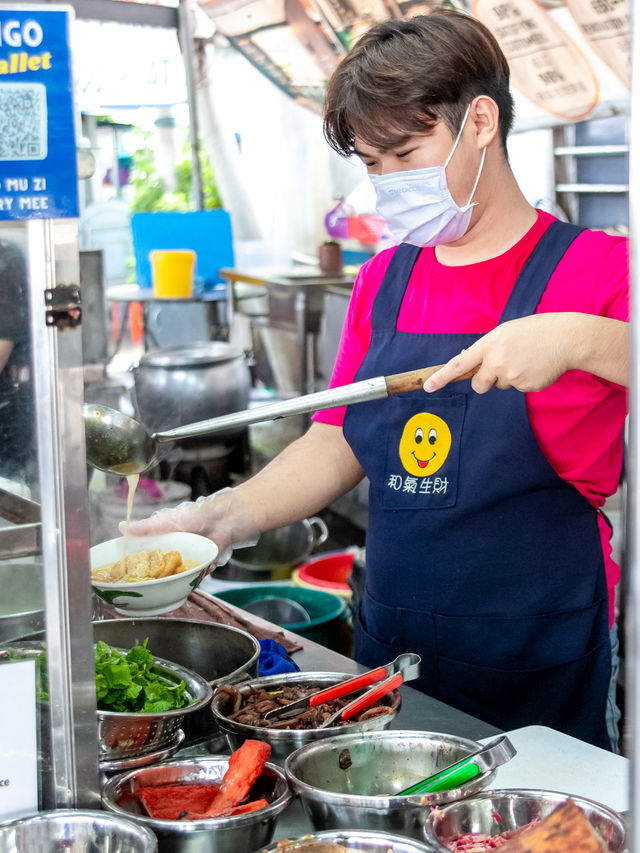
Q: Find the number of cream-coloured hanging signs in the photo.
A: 2